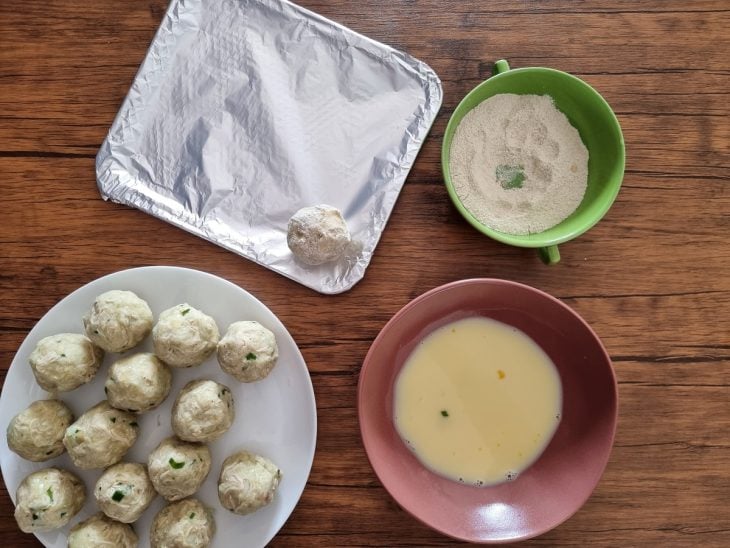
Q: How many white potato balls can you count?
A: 15